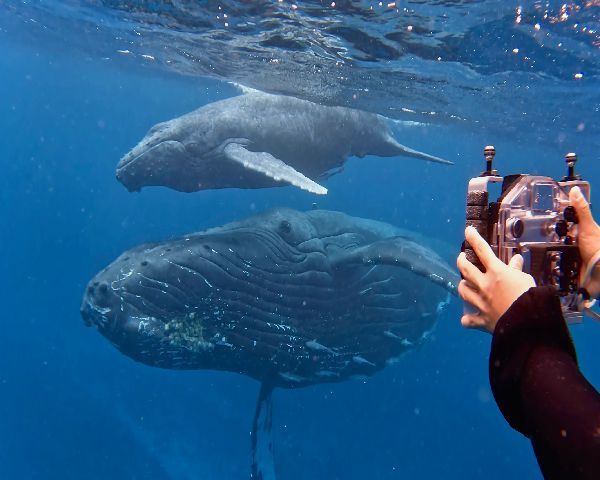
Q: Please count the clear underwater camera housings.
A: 1